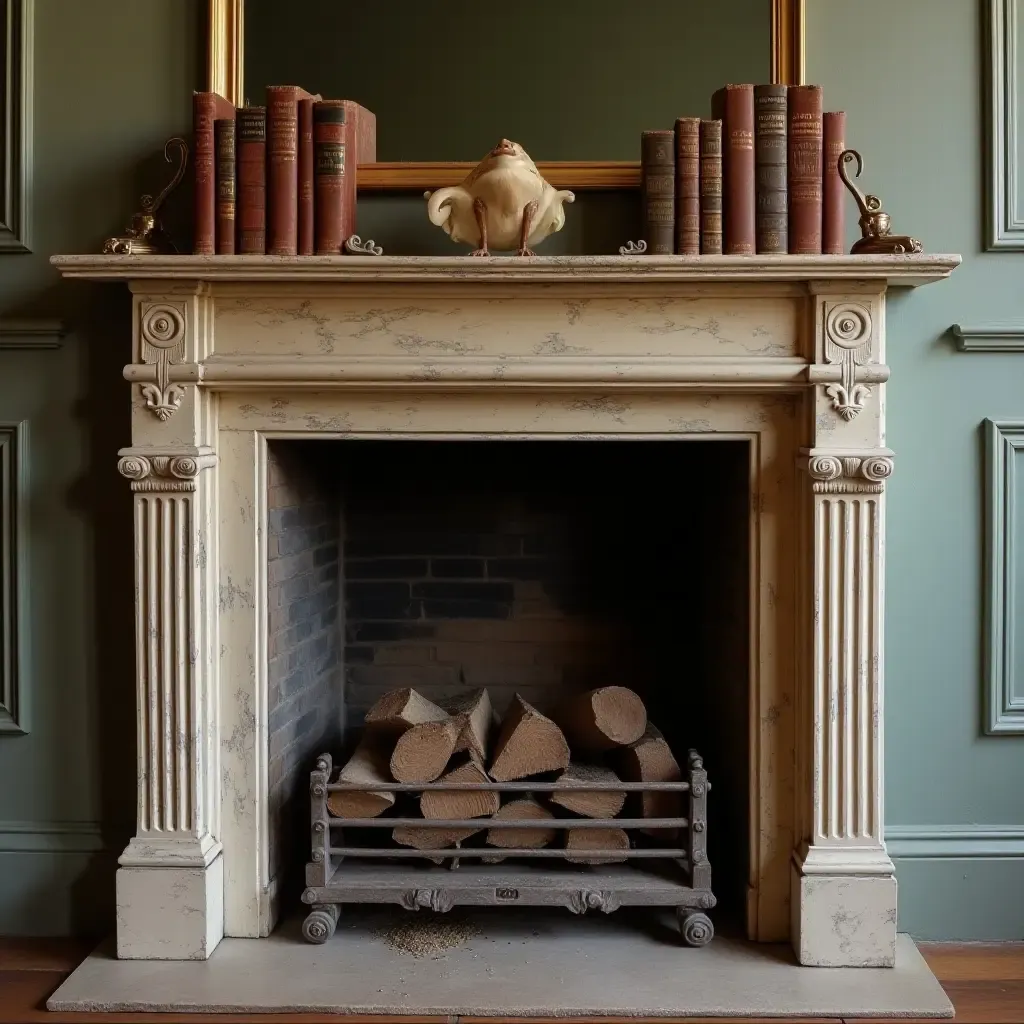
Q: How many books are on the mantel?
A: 13